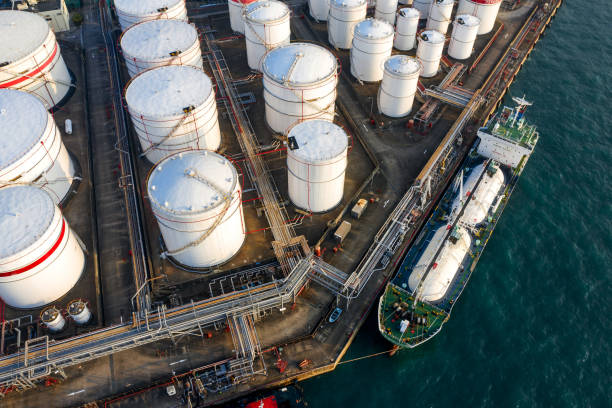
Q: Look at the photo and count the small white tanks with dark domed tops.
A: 2